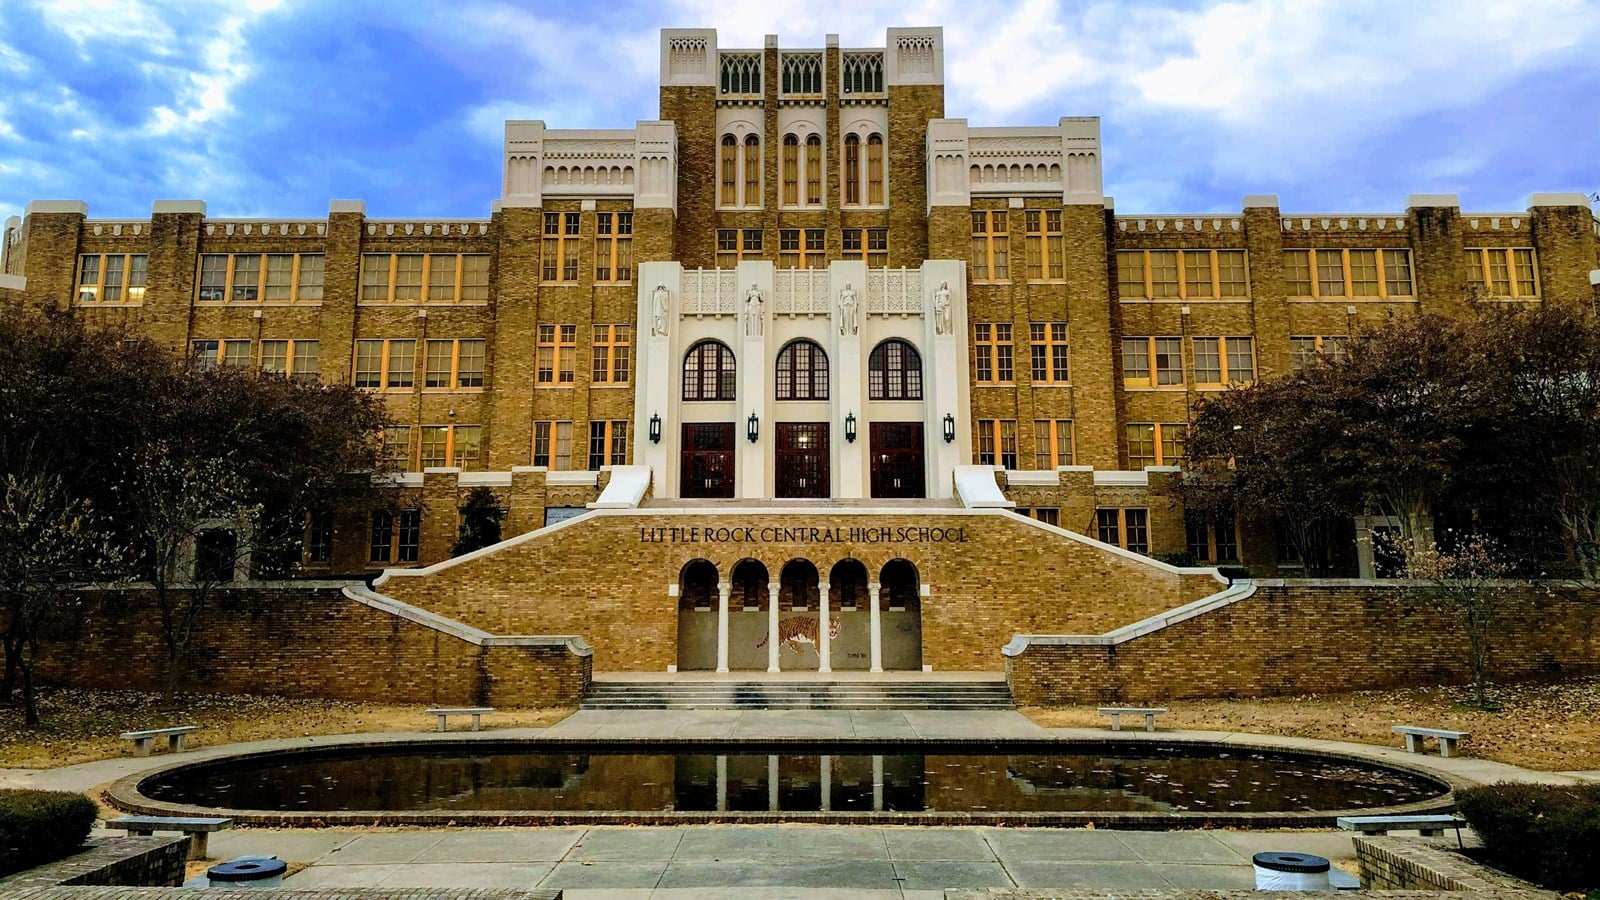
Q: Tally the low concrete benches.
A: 6